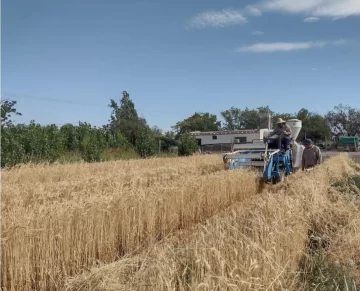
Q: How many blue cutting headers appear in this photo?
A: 1